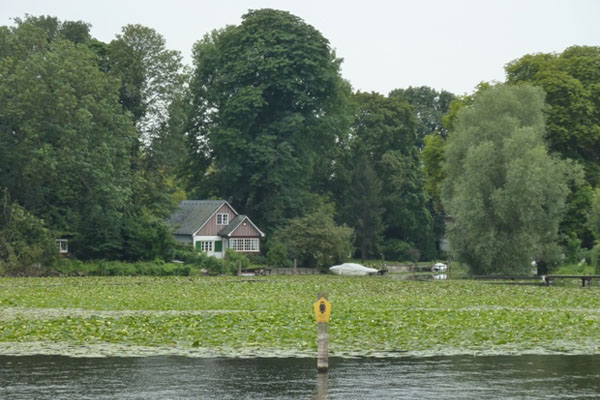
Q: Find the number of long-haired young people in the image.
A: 0